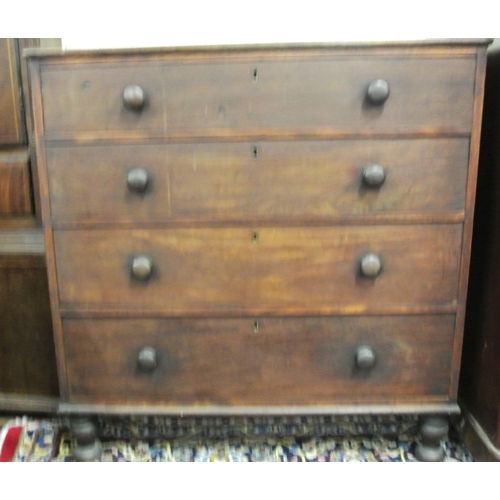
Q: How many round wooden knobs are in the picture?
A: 8